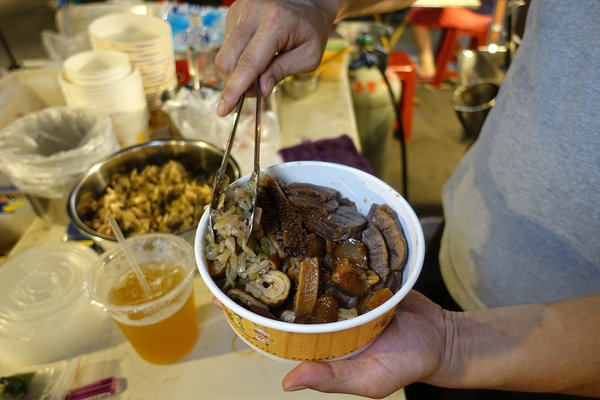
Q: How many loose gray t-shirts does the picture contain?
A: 1